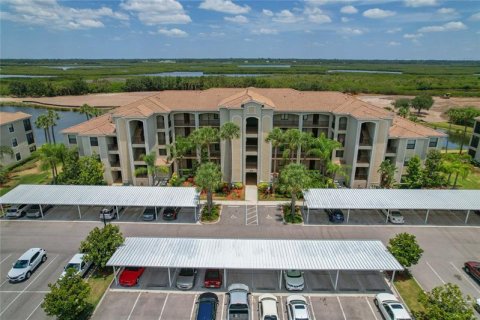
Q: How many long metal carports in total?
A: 3